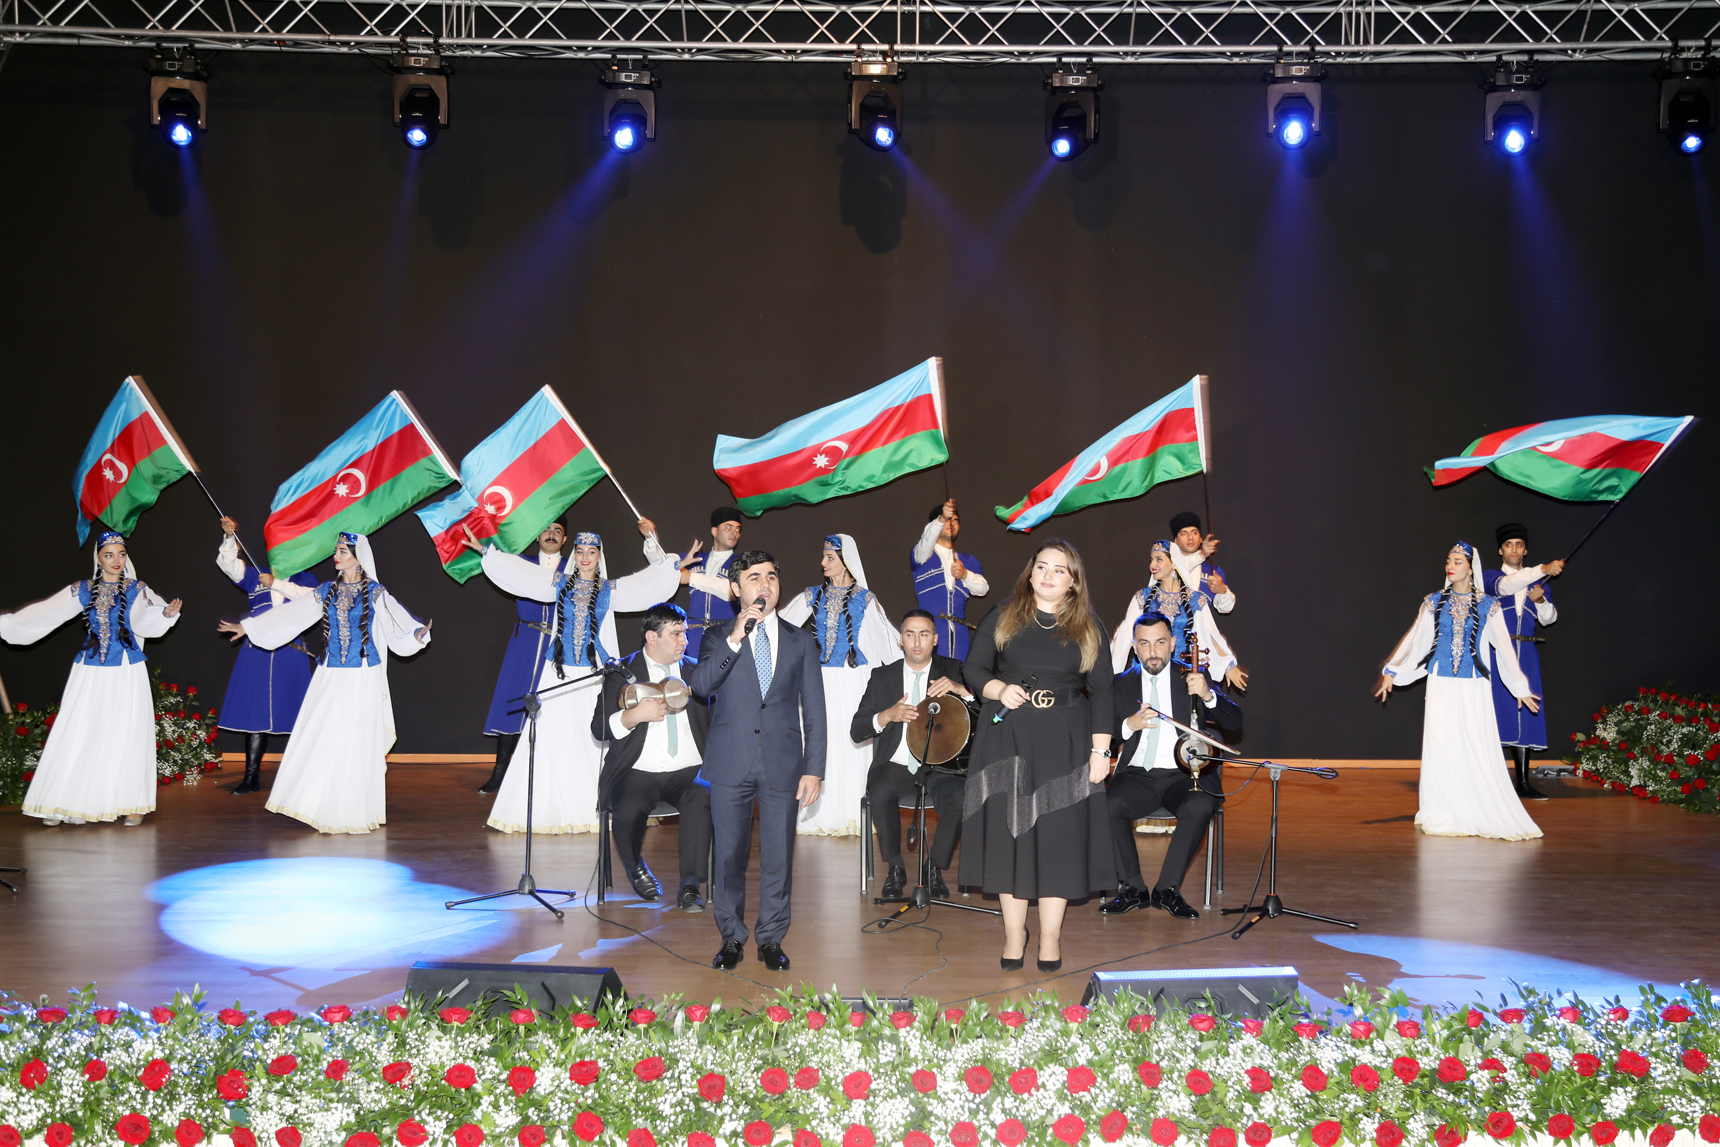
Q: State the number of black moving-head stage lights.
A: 8